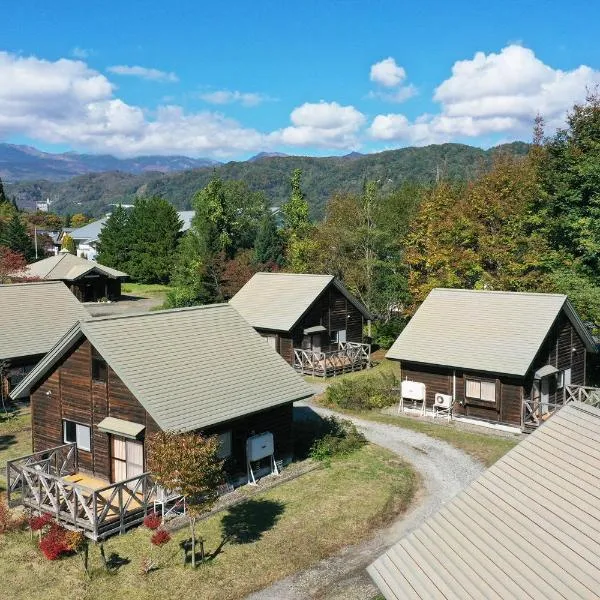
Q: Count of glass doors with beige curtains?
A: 1